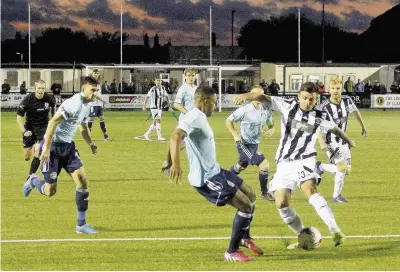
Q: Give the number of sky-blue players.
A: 5